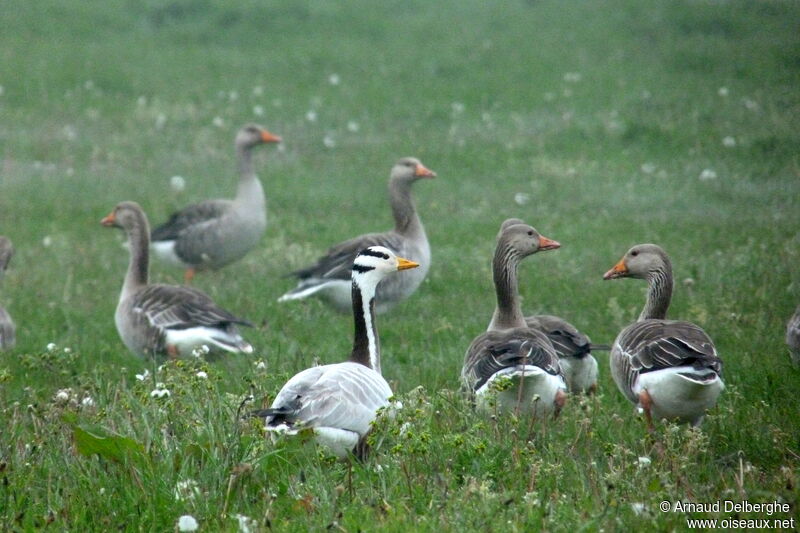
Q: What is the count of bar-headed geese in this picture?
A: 1